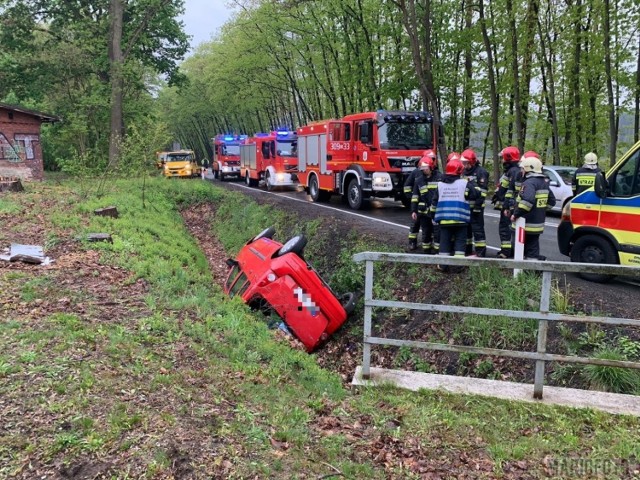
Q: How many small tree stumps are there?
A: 3